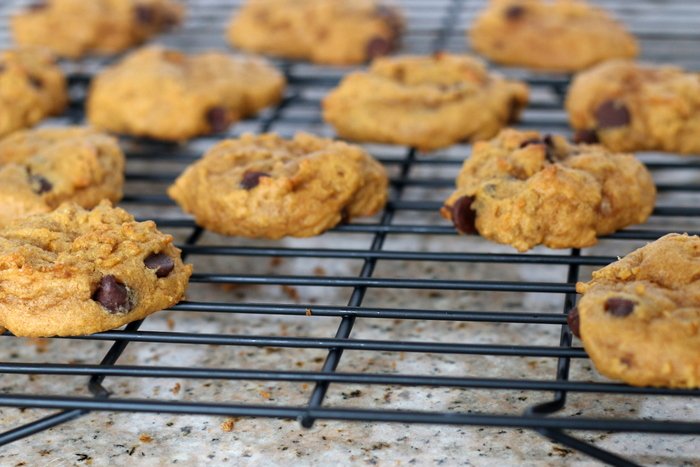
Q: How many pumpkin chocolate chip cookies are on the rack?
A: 12